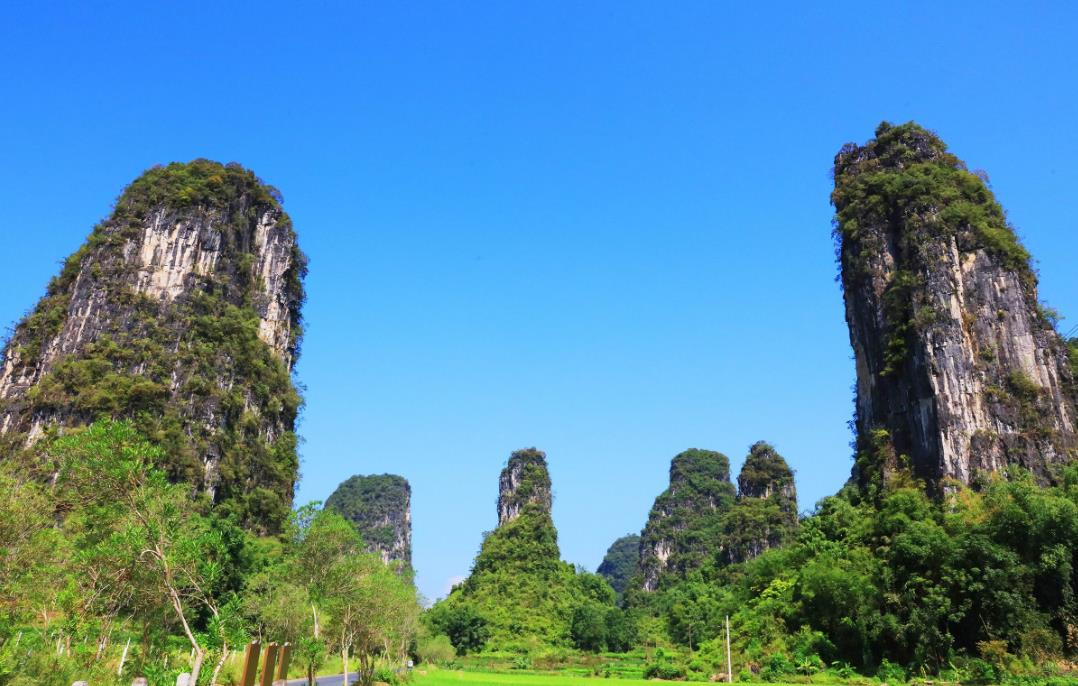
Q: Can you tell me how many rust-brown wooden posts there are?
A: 3